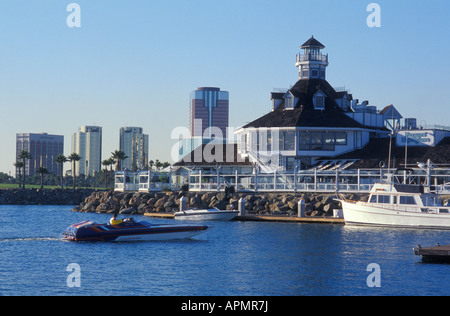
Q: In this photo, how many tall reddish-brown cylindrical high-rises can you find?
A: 1